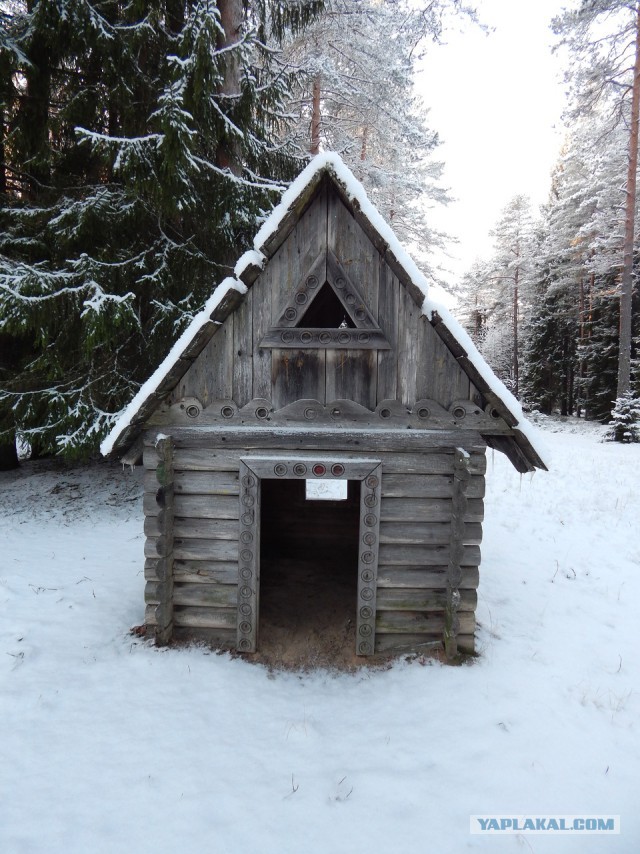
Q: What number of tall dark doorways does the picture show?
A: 1